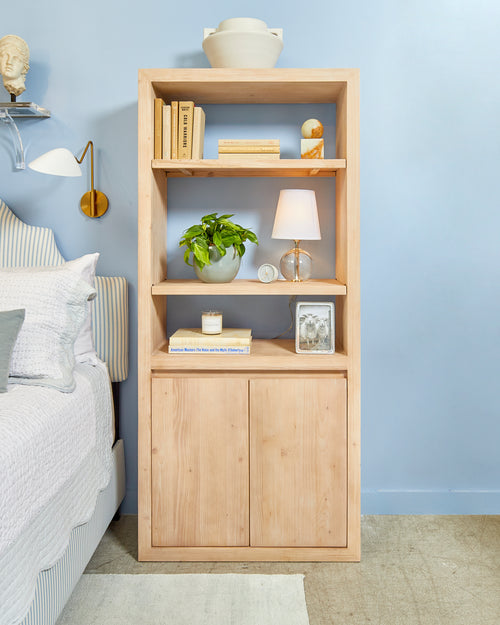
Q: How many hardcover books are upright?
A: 5